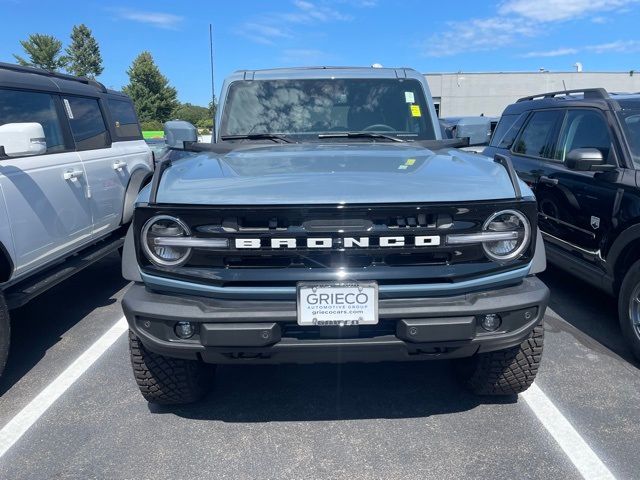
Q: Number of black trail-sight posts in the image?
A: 2